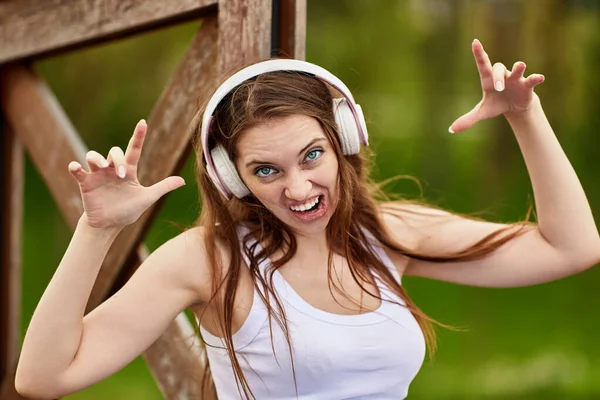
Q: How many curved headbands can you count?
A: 1